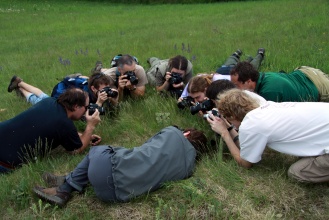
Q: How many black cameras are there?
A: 6